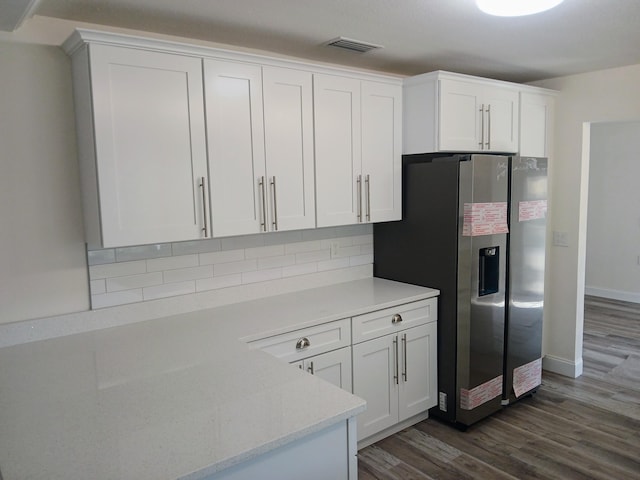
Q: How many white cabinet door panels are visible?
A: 12